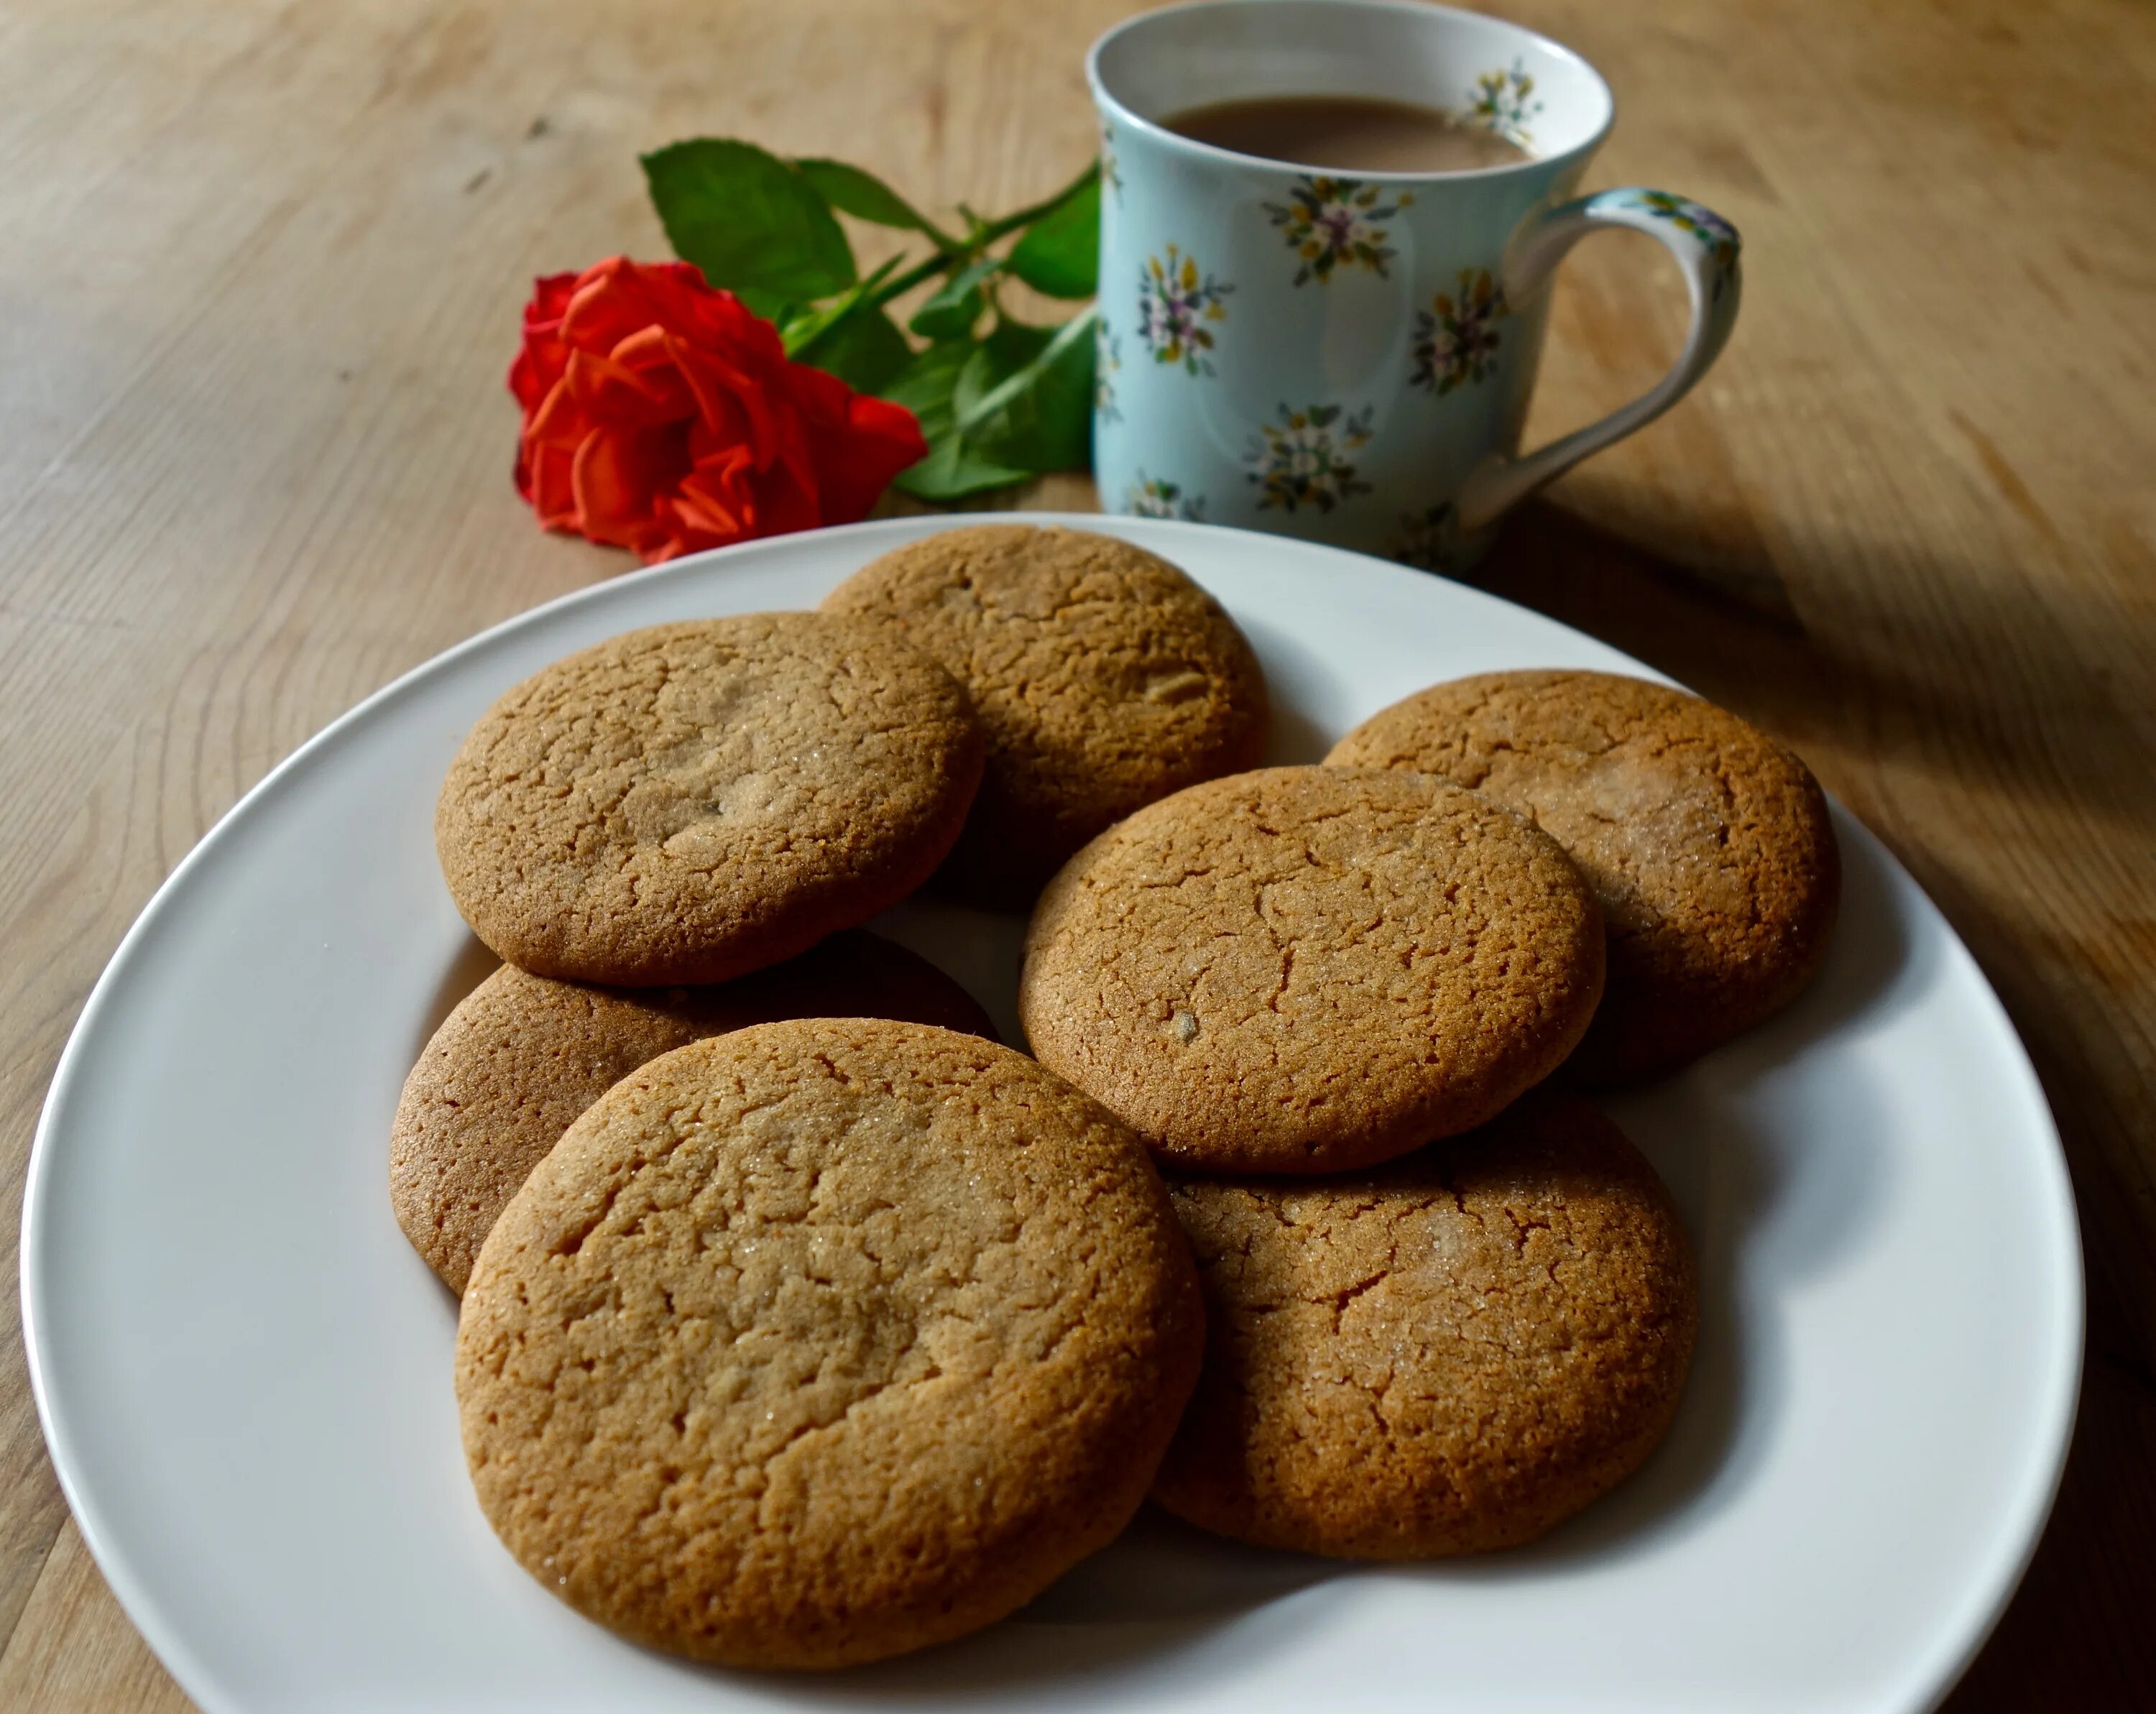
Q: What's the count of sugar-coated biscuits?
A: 7